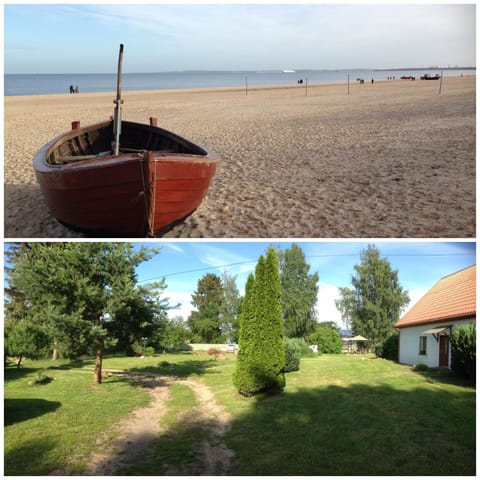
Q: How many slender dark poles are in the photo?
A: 4